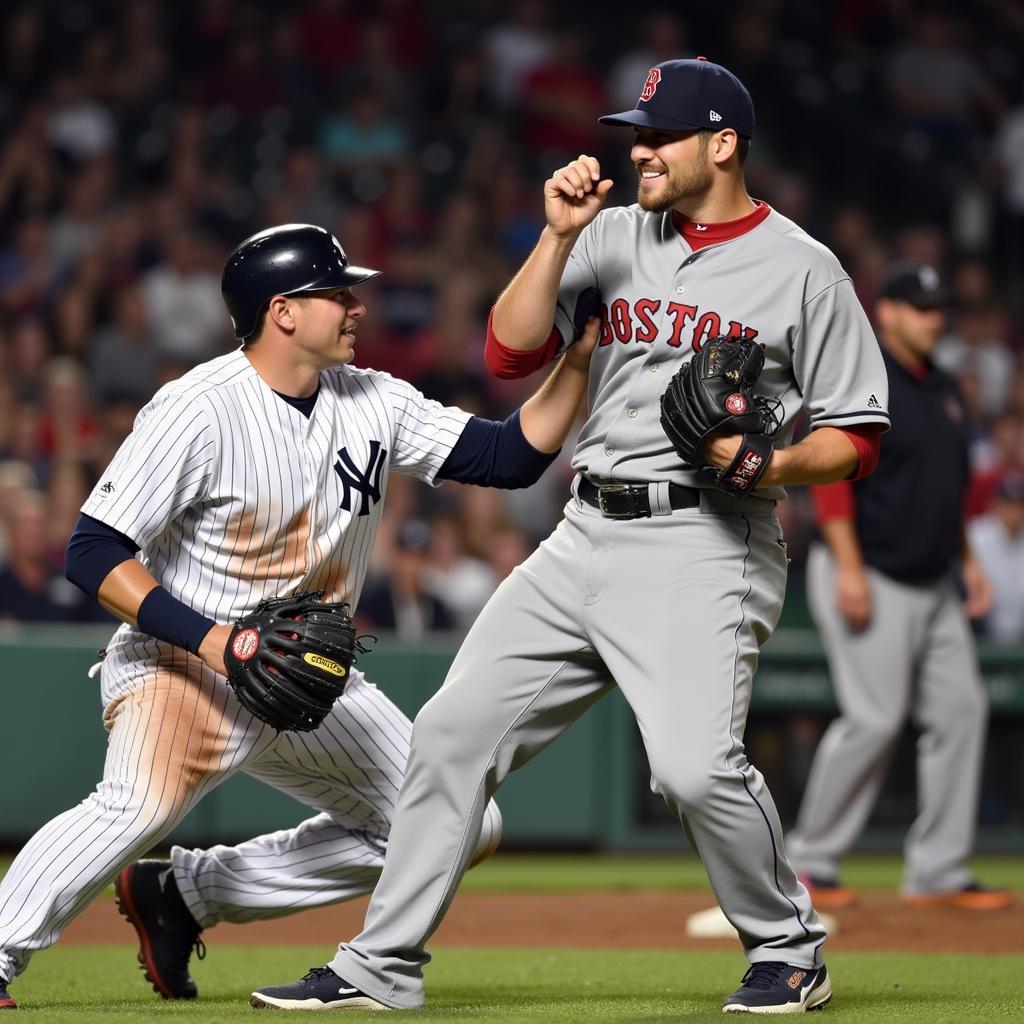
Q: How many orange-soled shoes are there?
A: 2